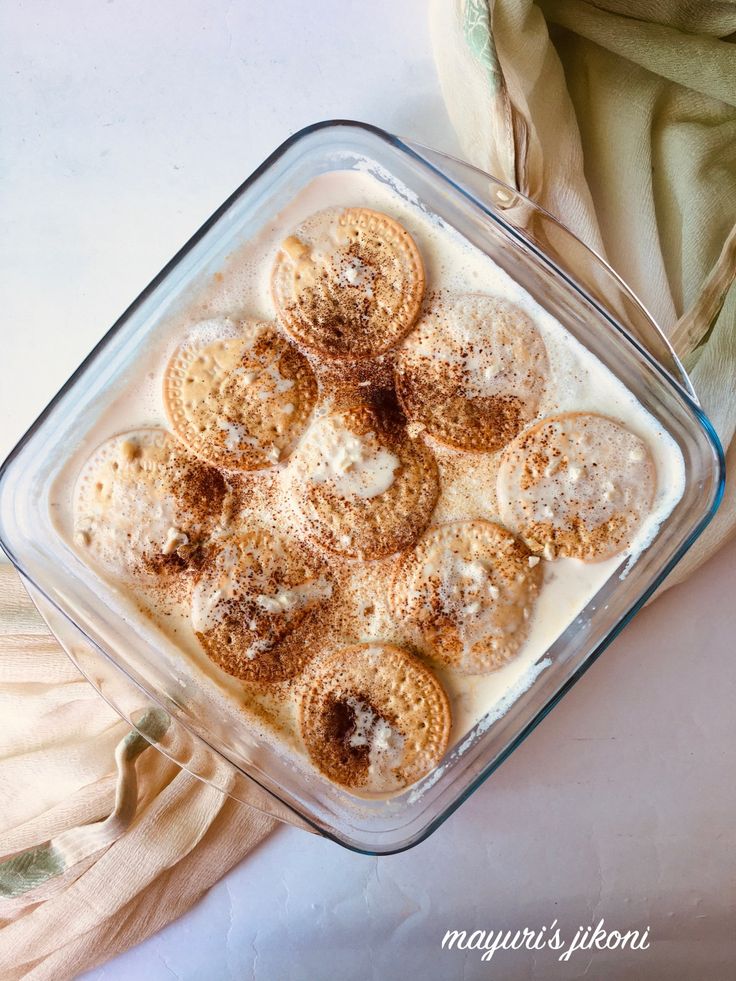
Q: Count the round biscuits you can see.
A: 9